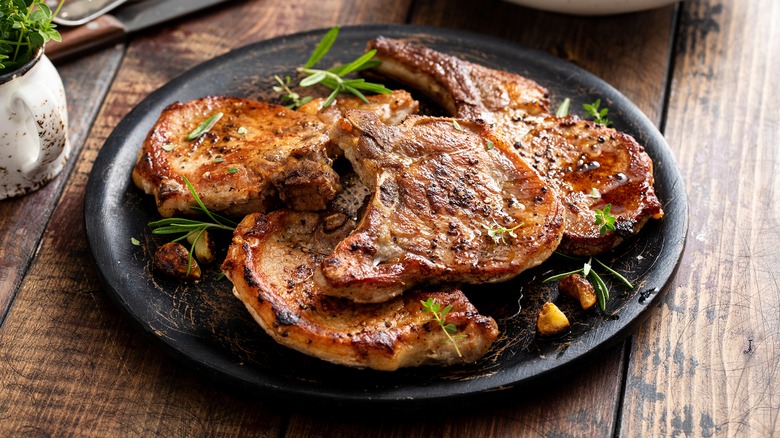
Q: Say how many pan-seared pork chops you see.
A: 4